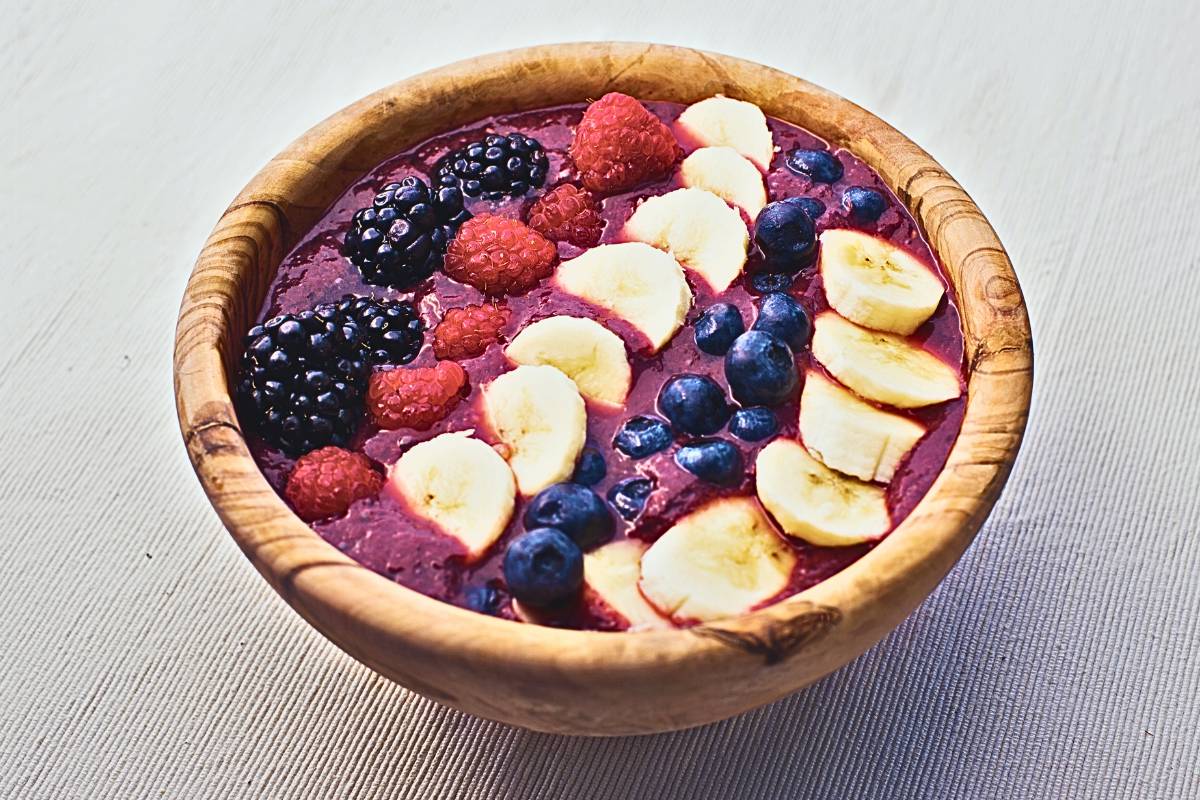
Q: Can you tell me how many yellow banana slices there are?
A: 13